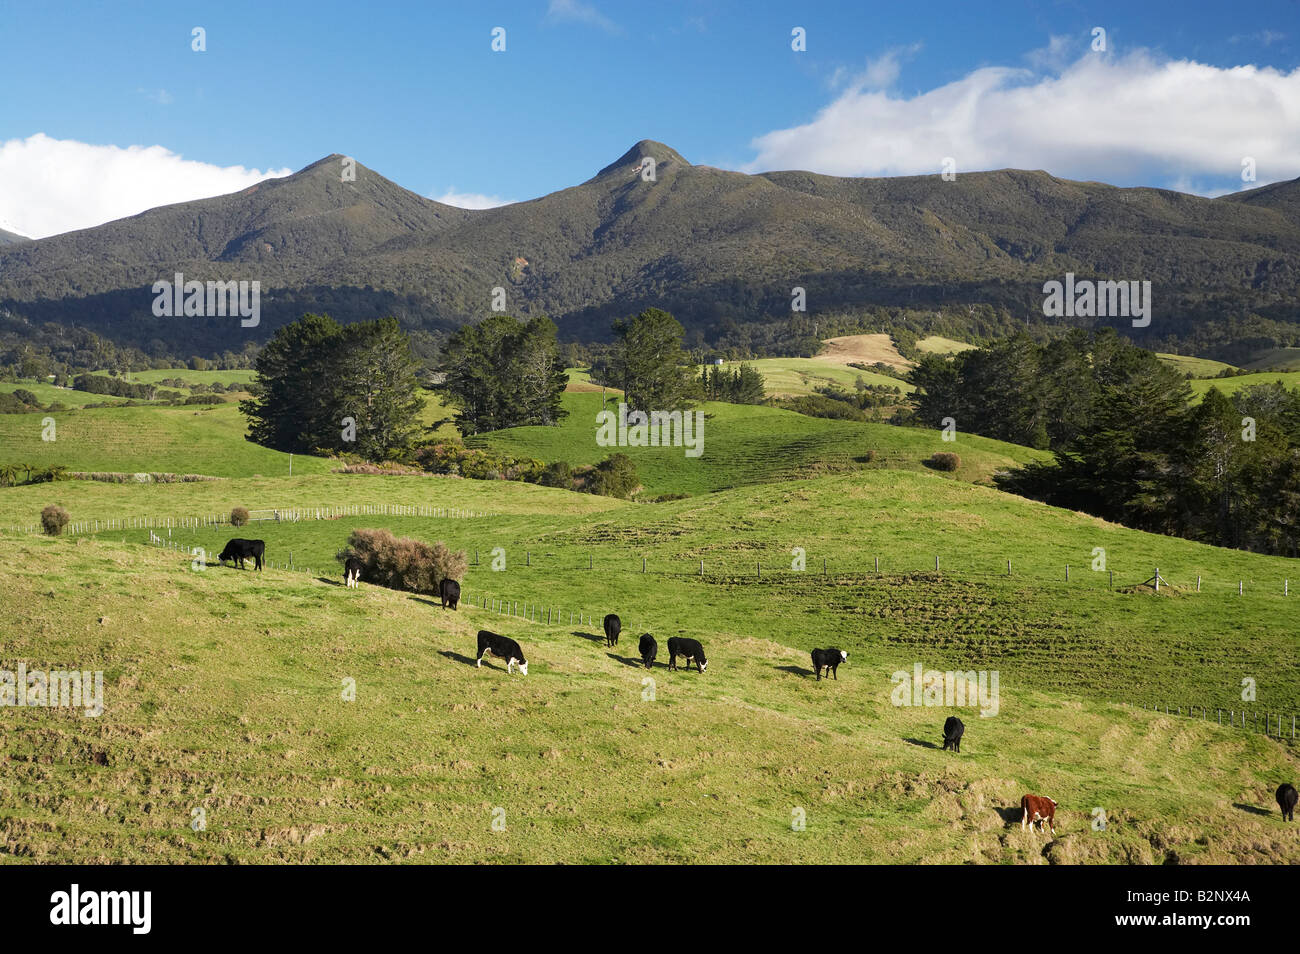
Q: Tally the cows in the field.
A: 11